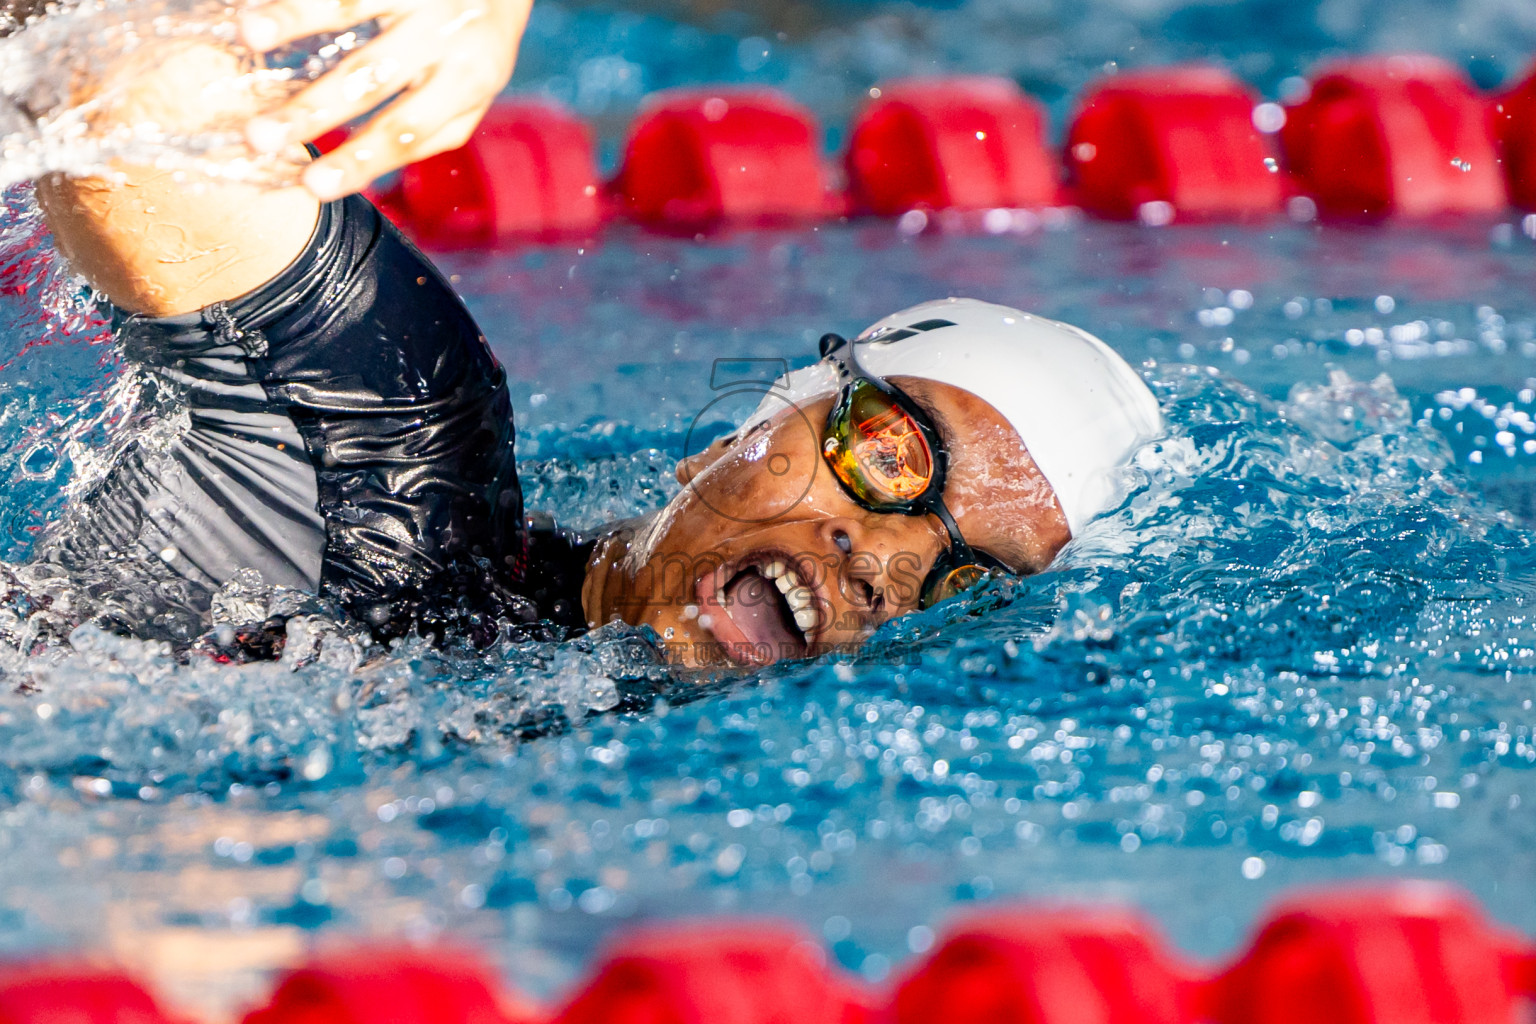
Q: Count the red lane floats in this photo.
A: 11